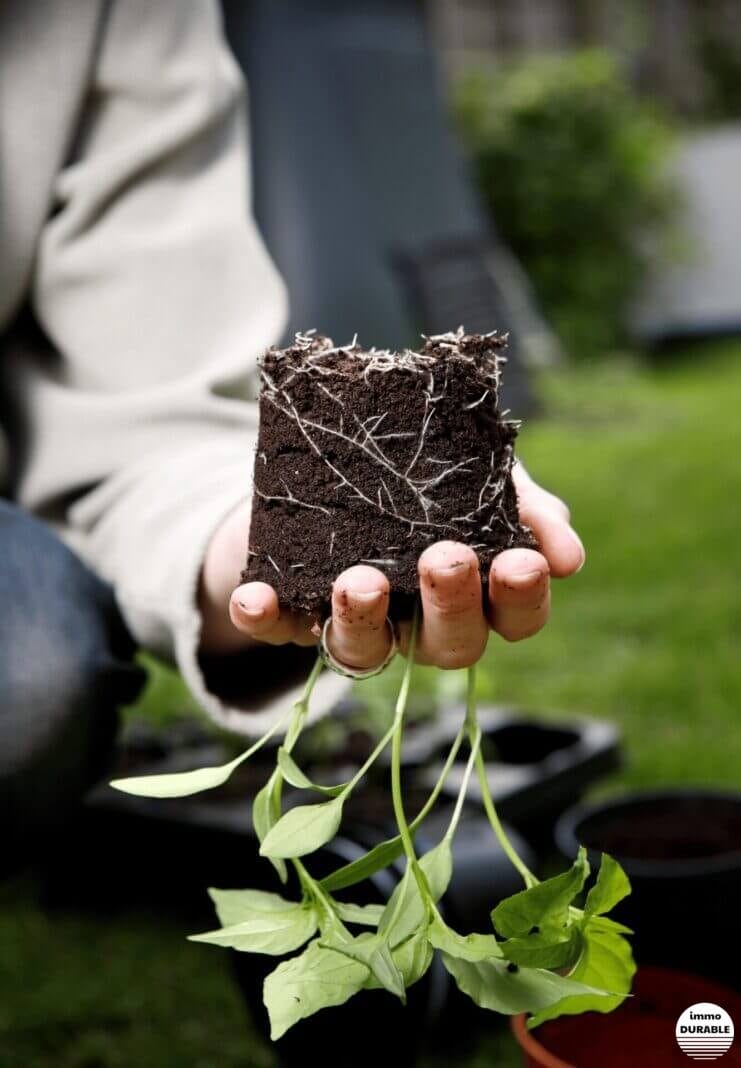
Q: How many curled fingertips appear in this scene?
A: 4